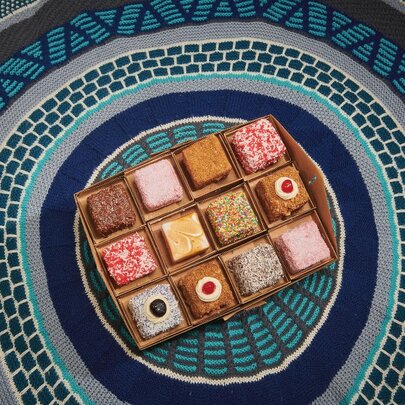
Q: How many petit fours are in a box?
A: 12